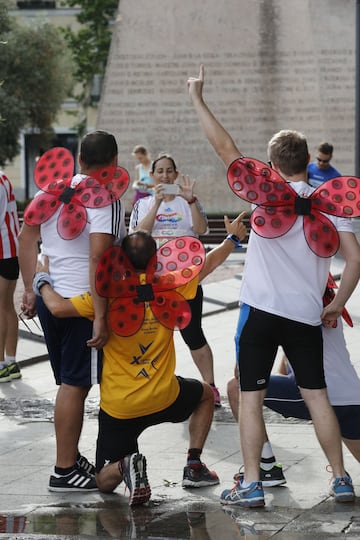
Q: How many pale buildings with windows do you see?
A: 1